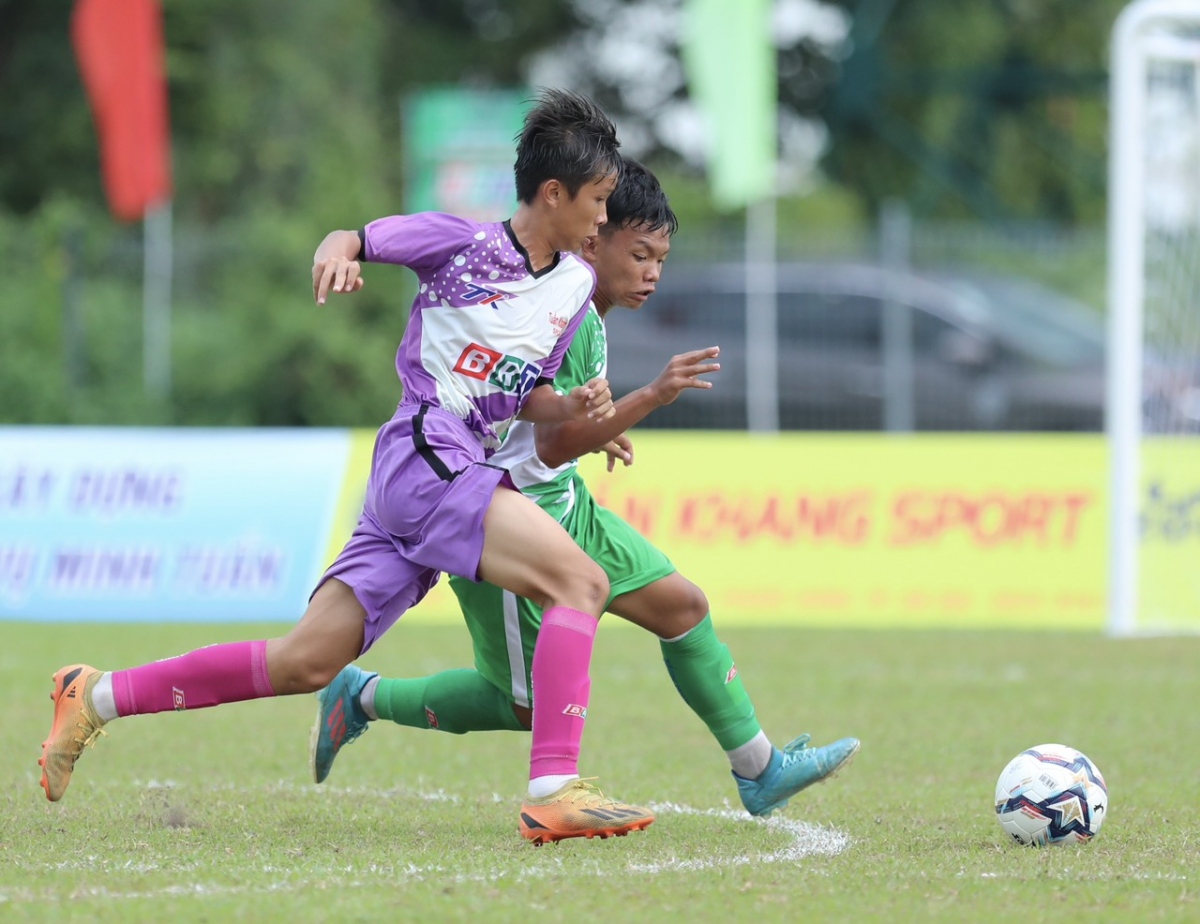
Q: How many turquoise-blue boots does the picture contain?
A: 2